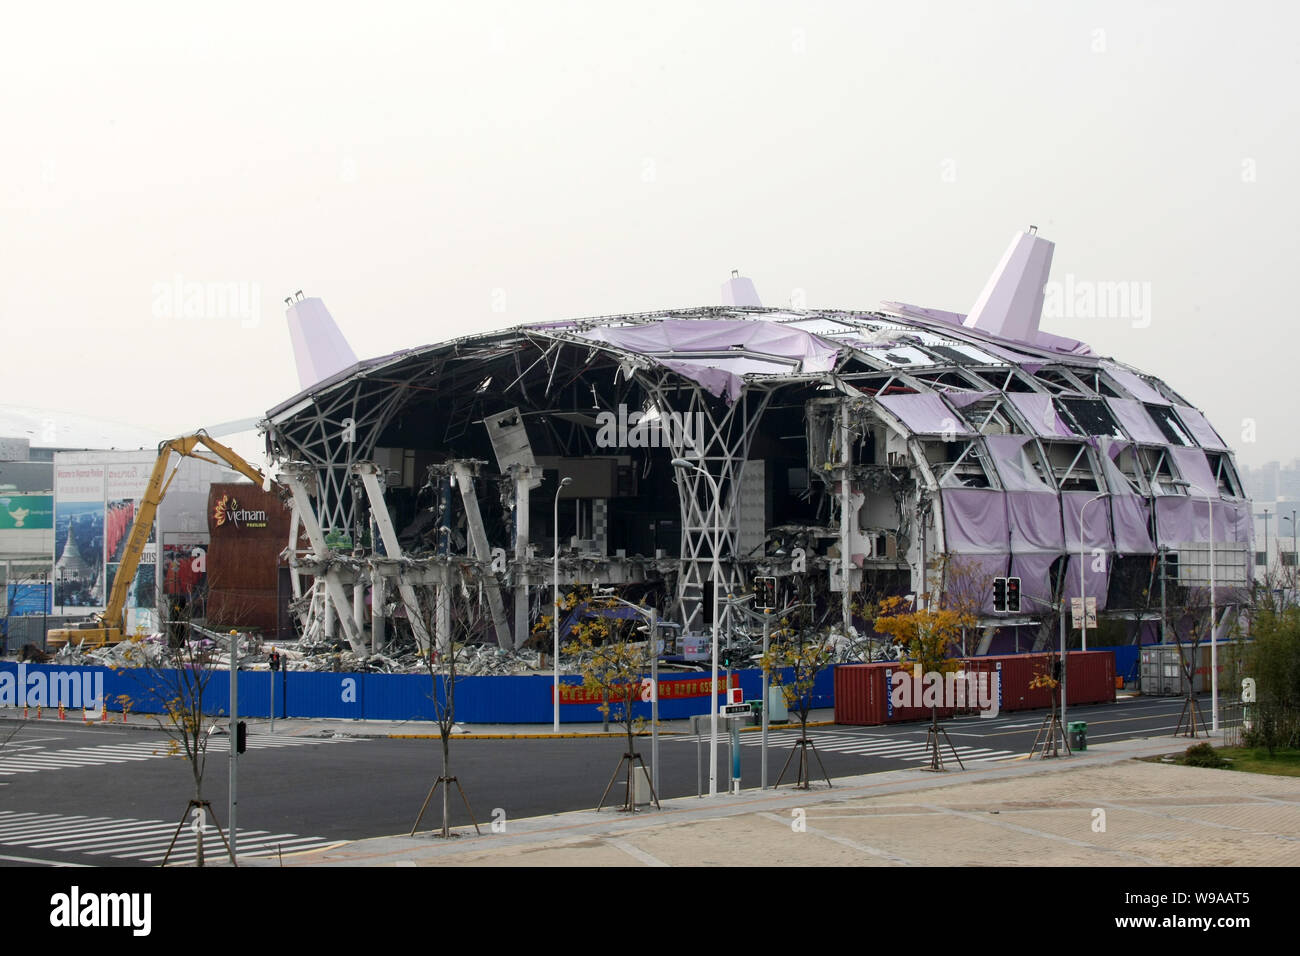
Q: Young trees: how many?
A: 7